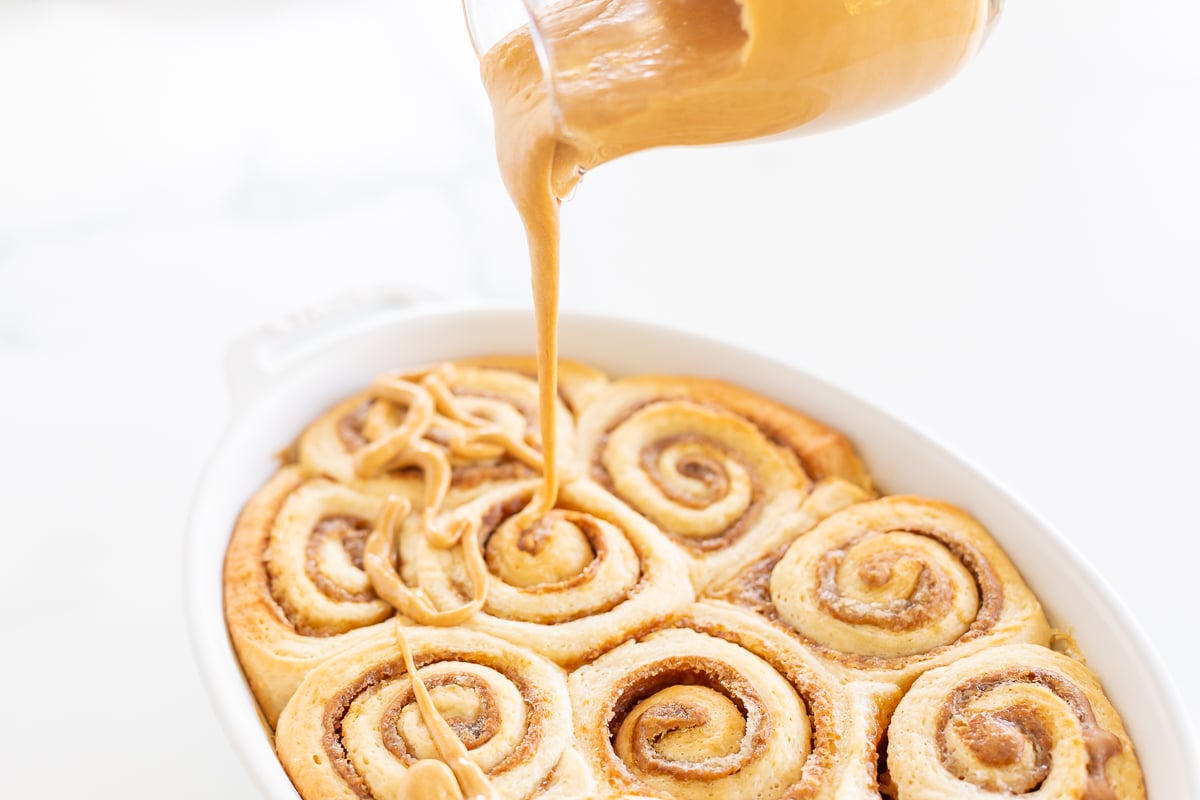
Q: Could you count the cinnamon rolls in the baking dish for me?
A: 8